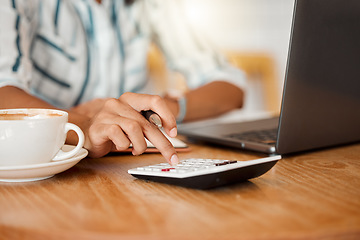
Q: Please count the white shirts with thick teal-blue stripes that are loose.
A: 1